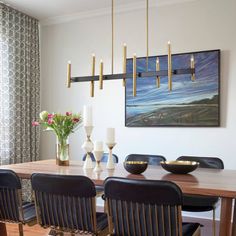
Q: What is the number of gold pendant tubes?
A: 8